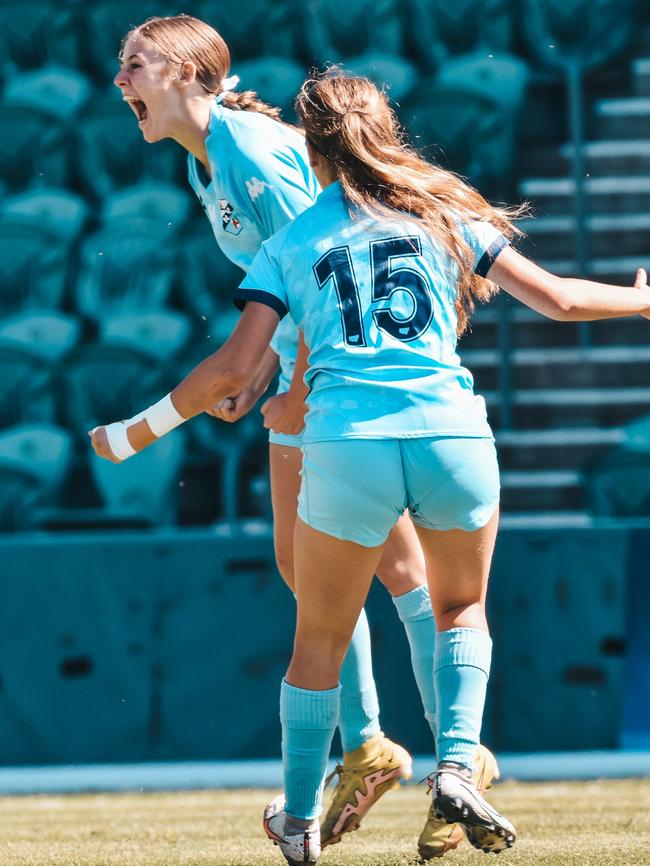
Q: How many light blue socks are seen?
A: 4